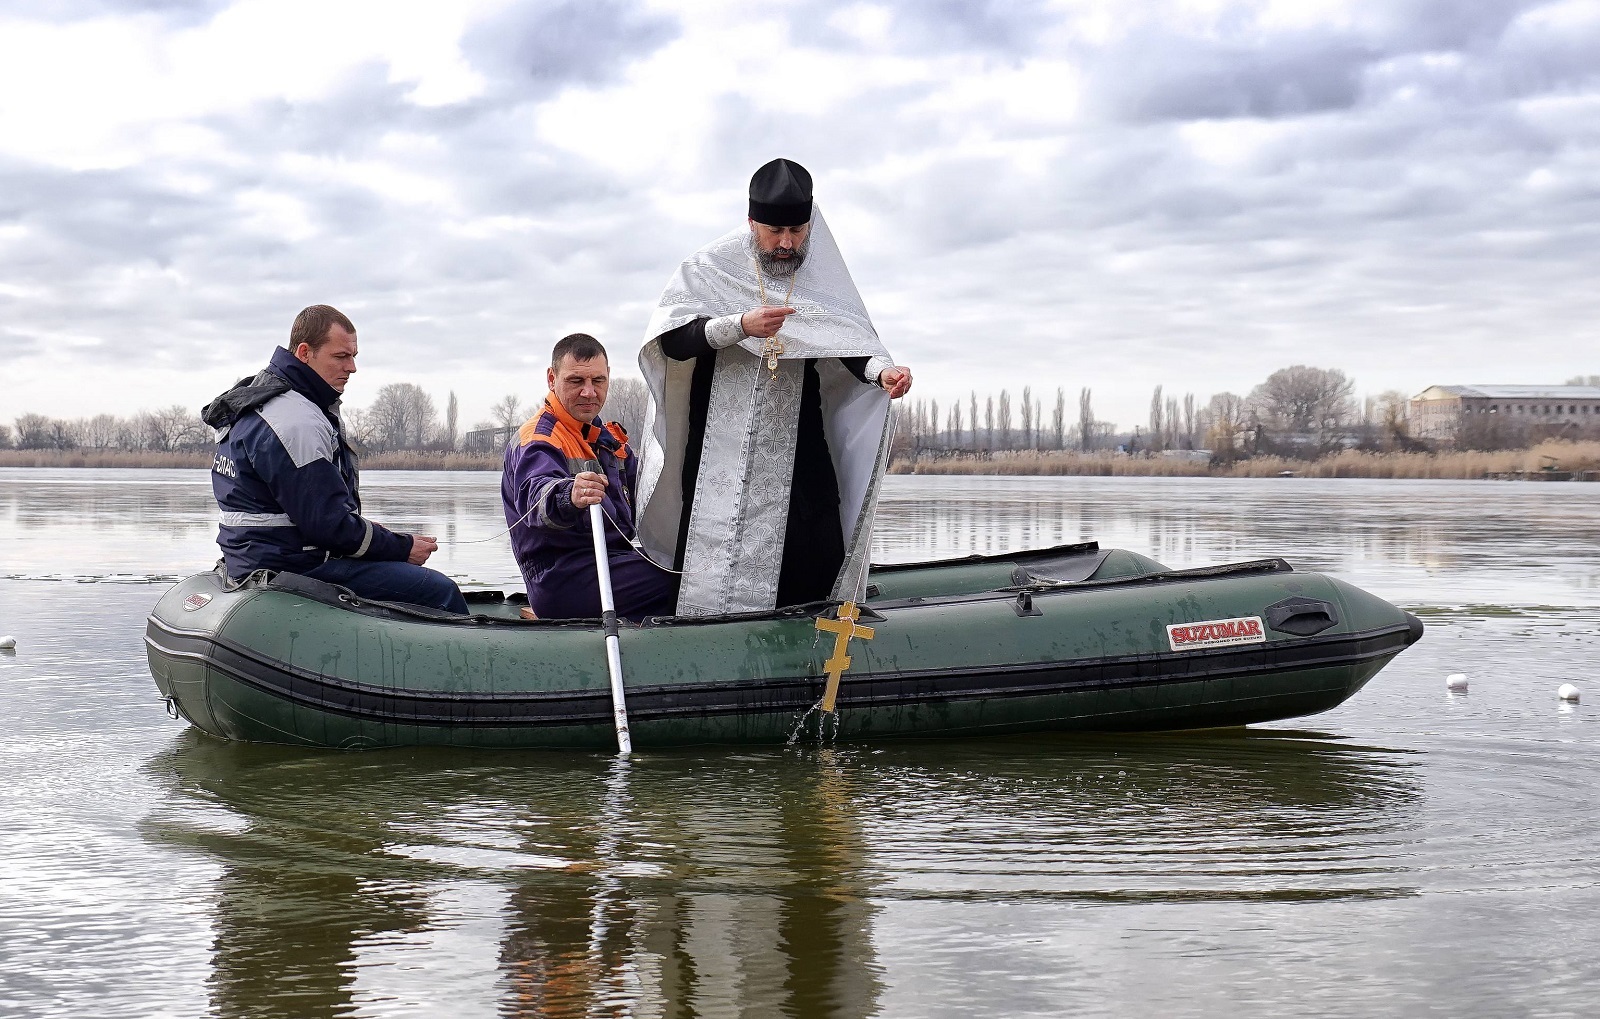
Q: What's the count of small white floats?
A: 3